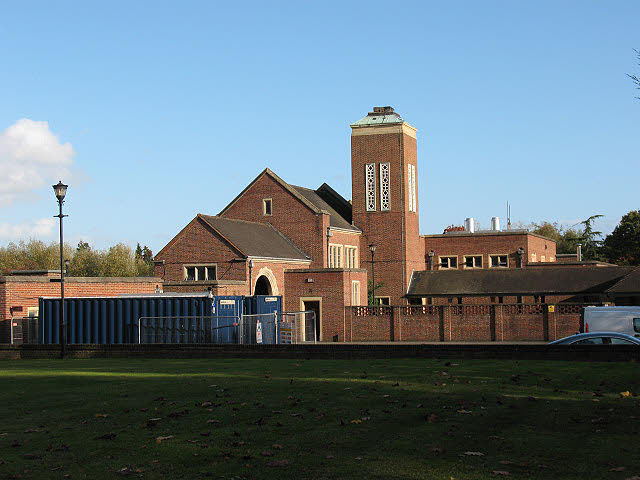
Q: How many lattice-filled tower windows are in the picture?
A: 4